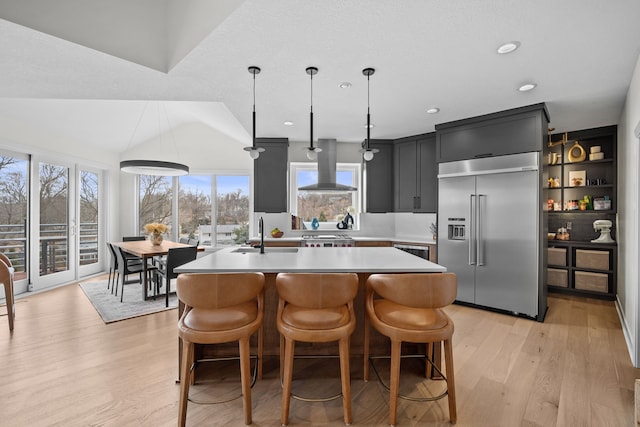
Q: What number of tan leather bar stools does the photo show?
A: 3